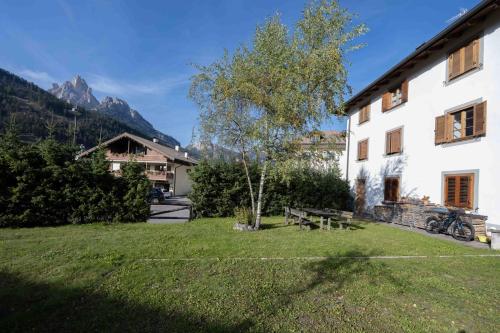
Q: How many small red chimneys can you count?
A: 0